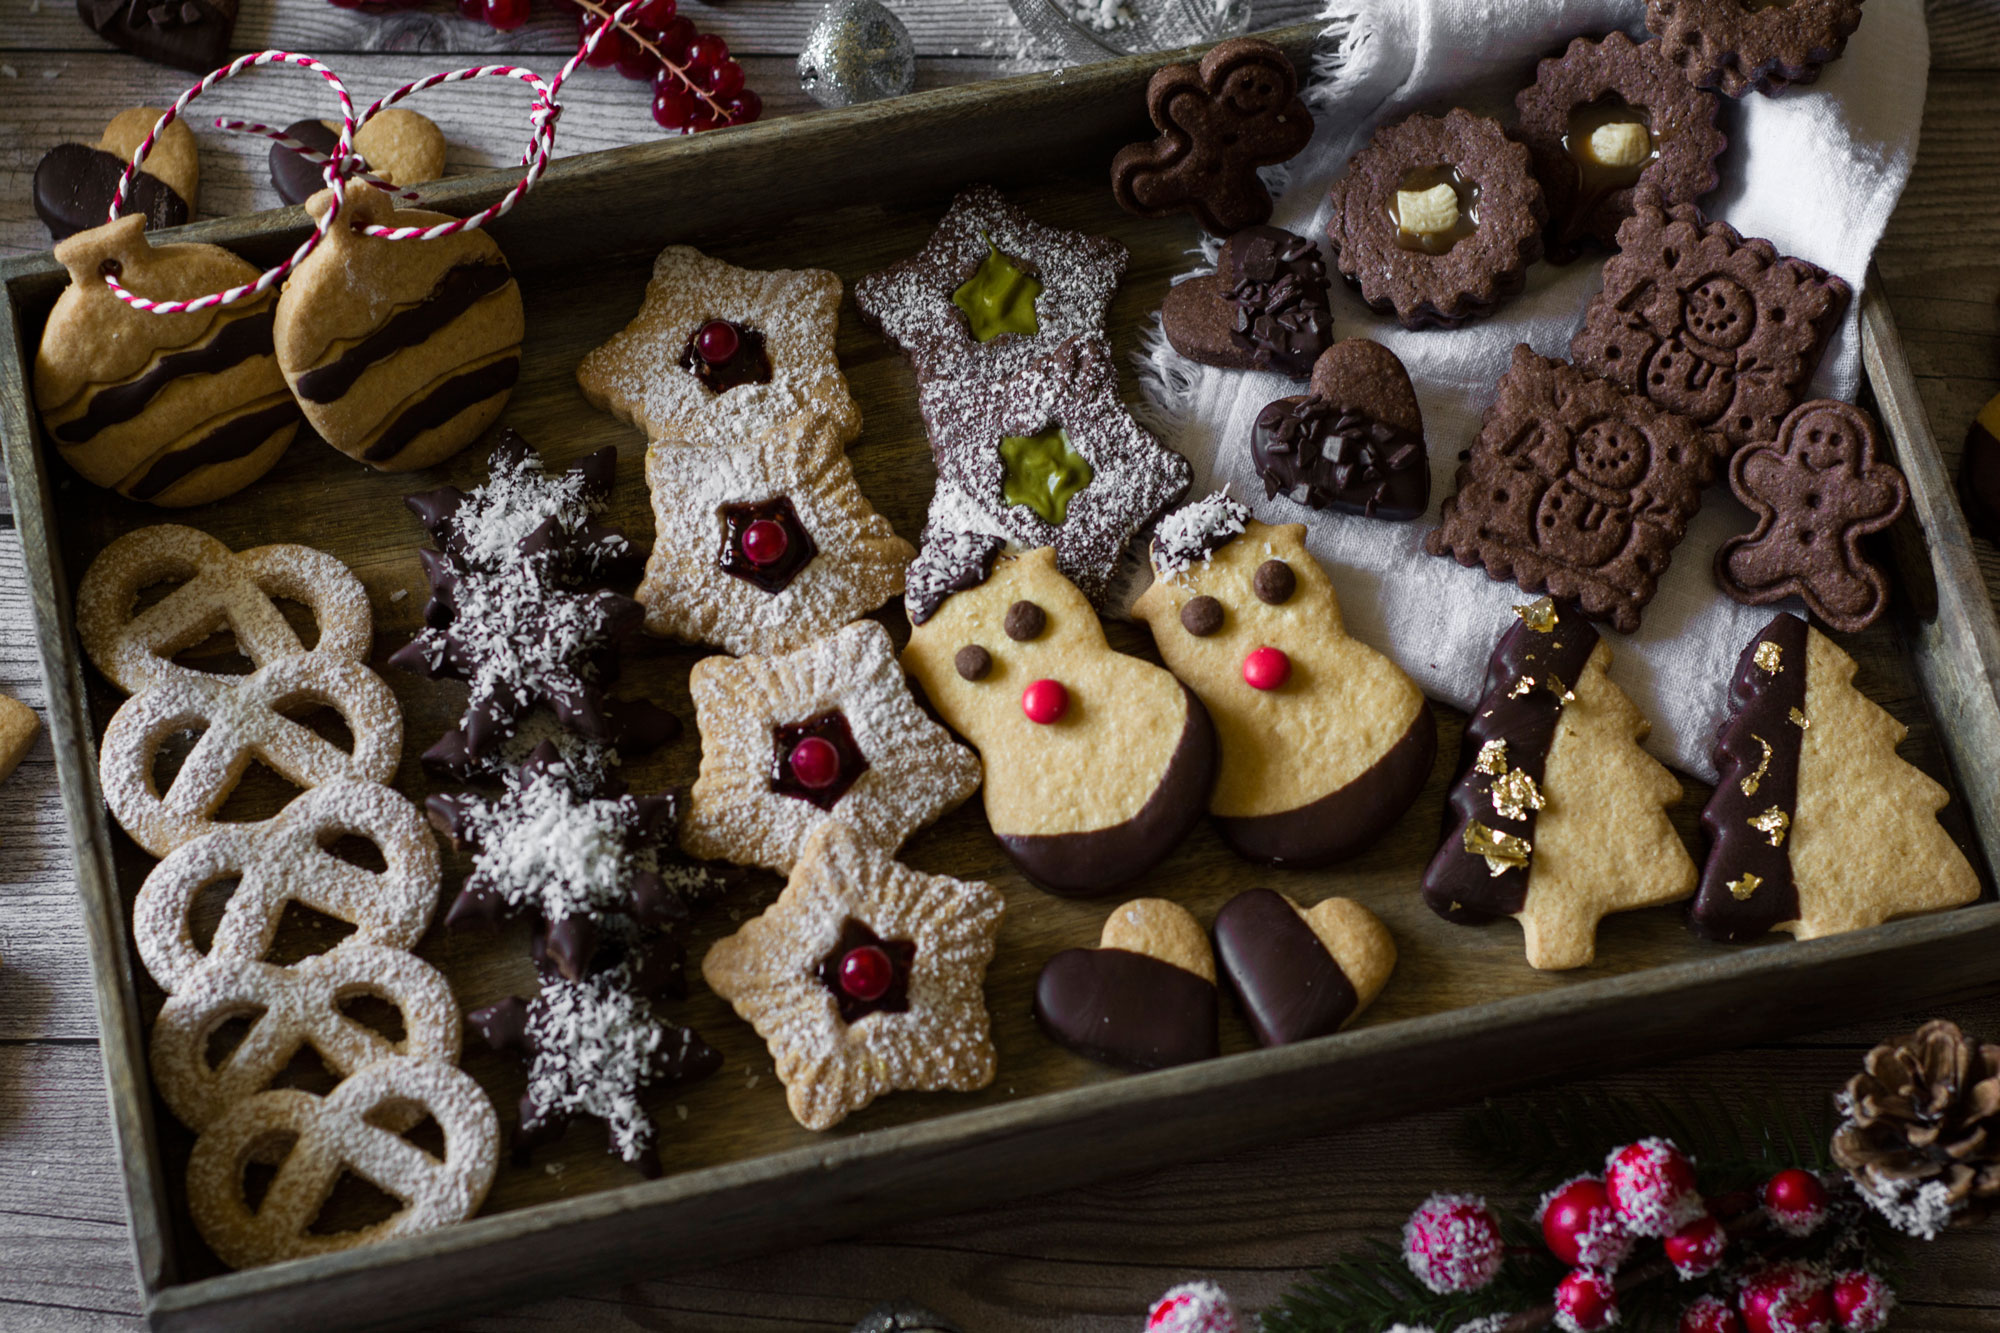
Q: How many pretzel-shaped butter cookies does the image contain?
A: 5